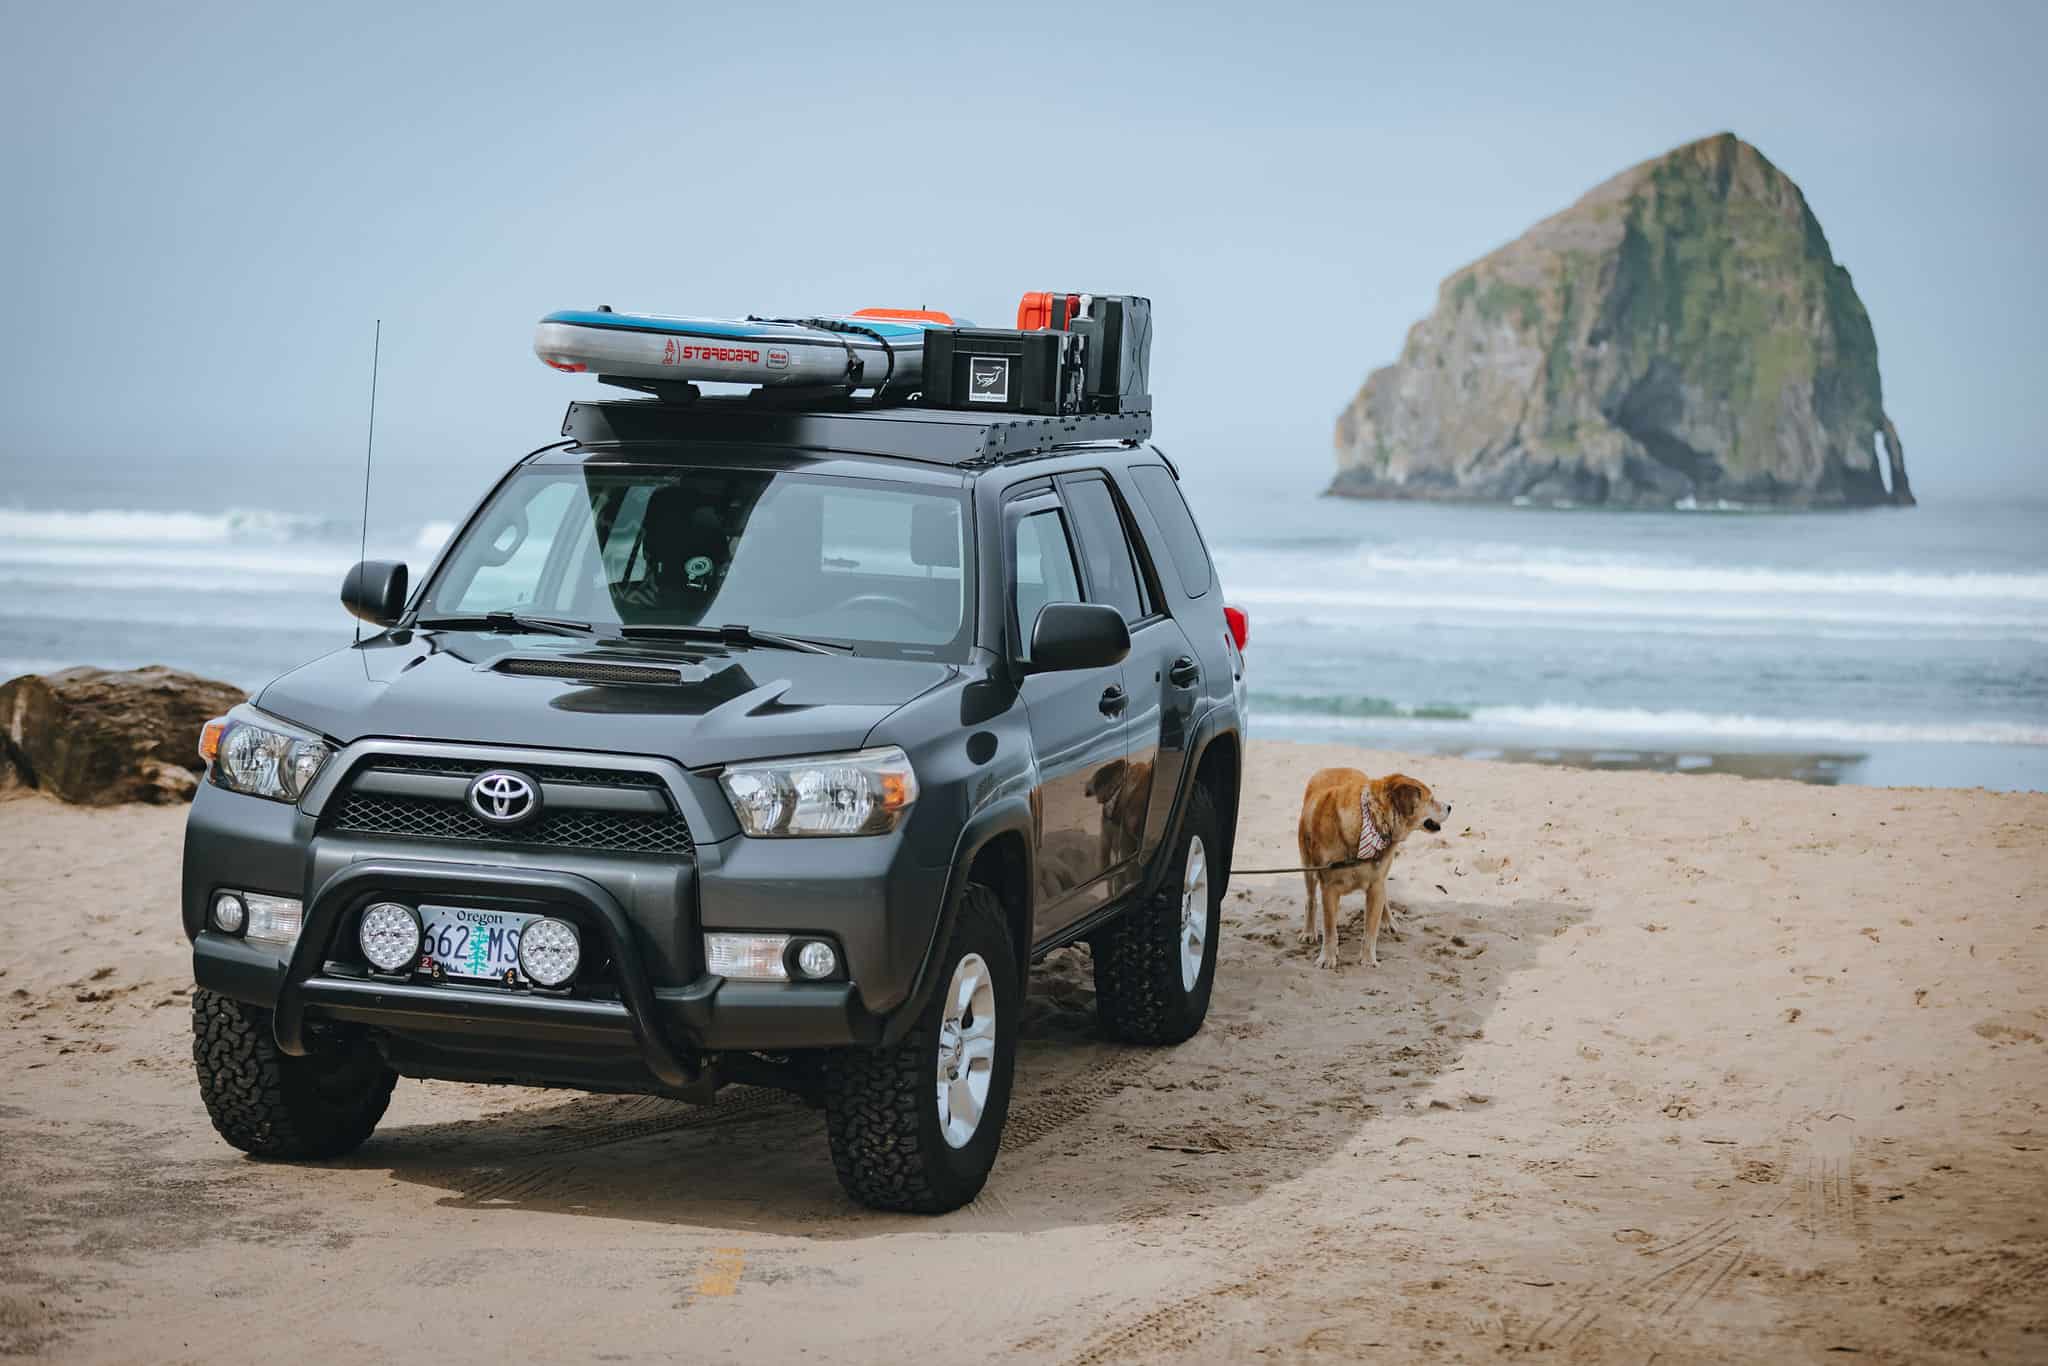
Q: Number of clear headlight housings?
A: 2